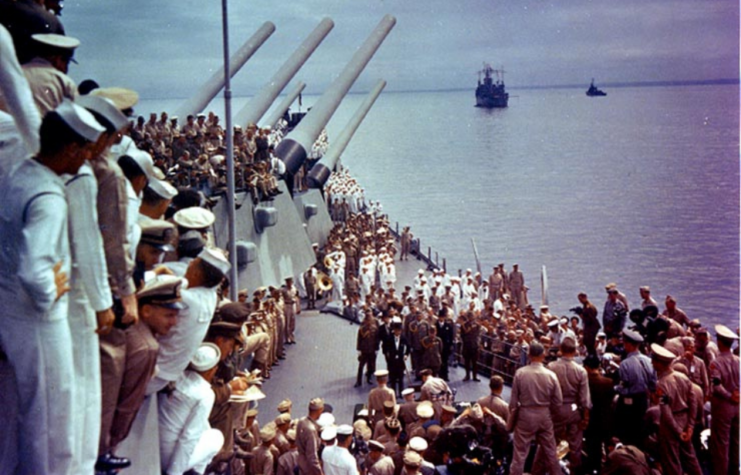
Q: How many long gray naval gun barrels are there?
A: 5